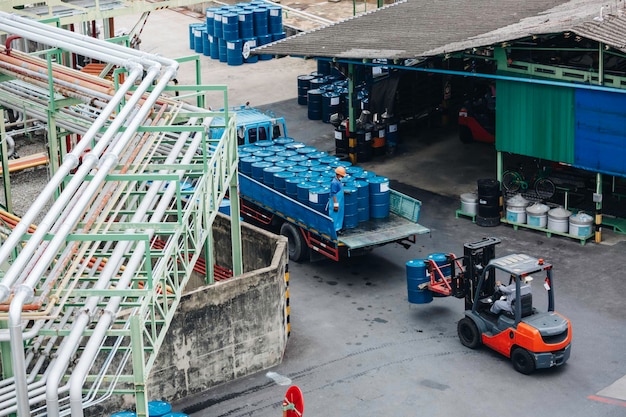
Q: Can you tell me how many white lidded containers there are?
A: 5